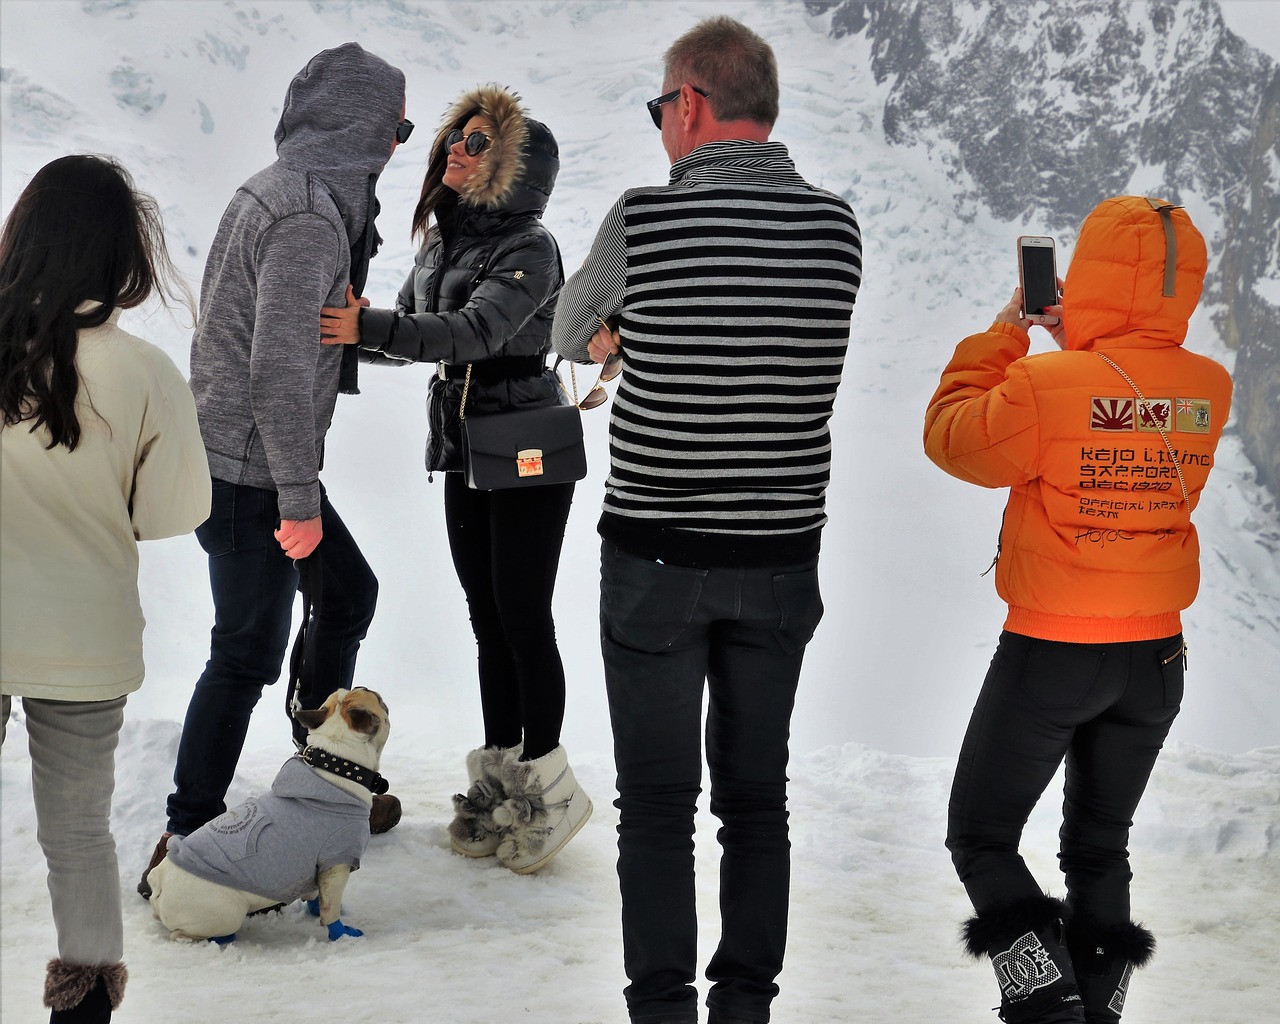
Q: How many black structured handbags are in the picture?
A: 1